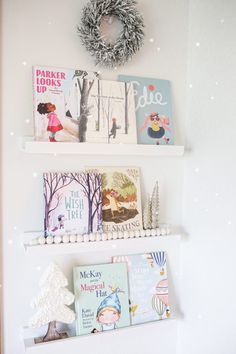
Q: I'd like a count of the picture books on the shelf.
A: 7